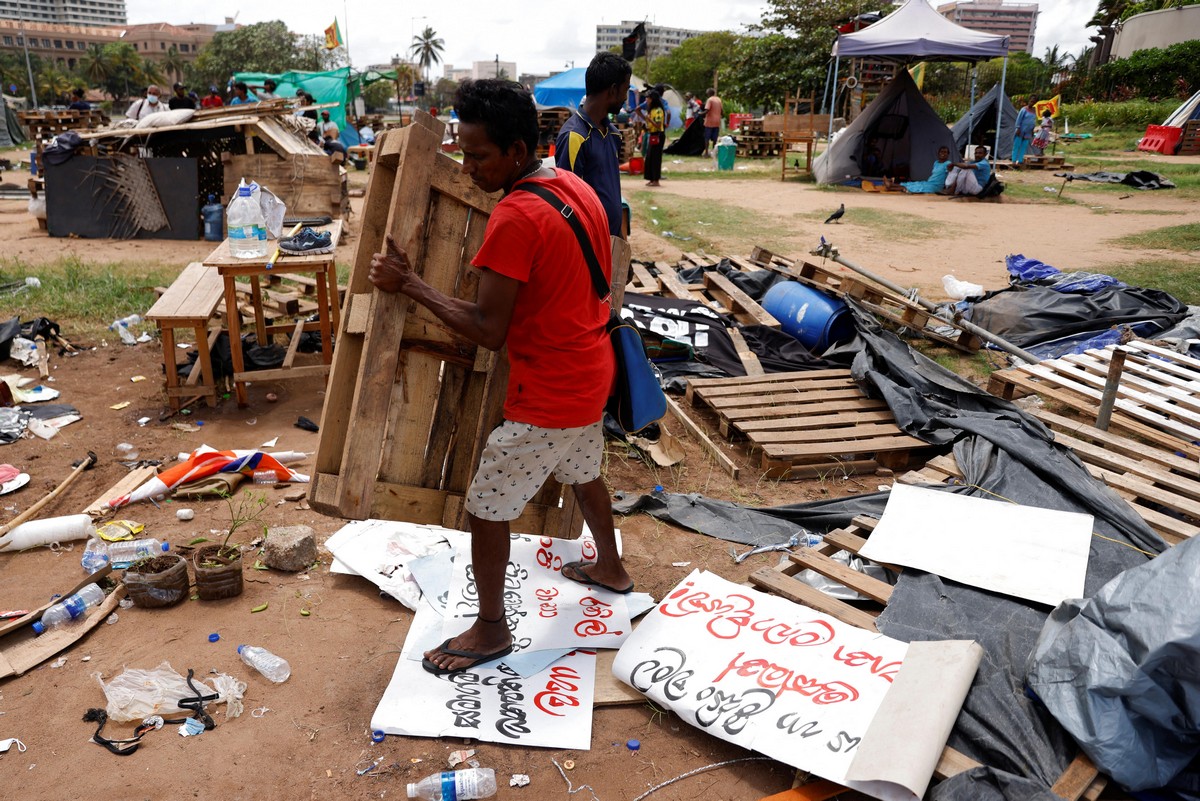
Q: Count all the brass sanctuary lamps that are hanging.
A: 0